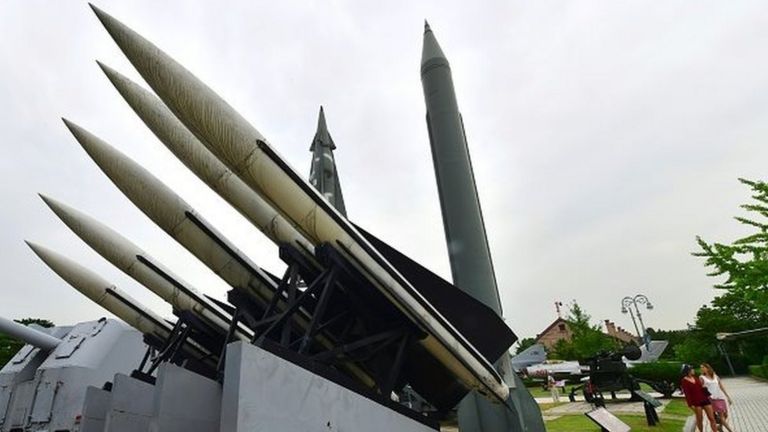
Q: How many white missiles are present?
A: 5